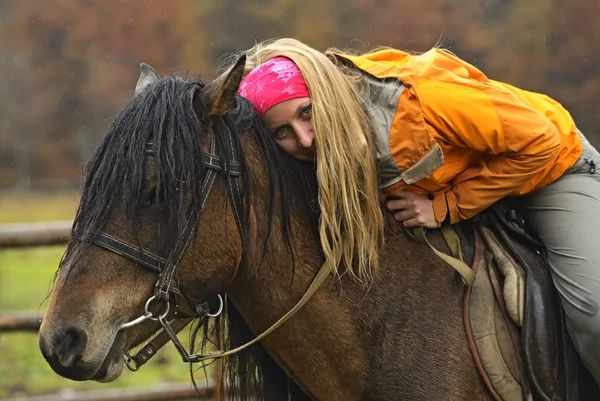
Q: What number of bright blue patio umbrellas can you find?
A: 0